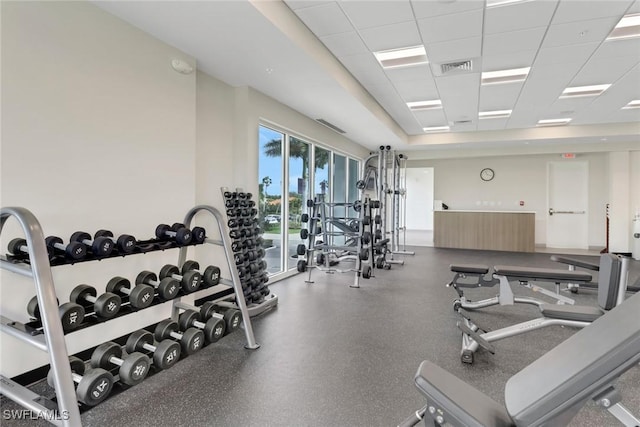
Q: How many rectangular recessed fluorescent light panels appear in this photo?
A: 10